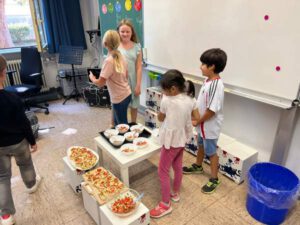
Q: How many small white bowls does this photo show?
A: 7